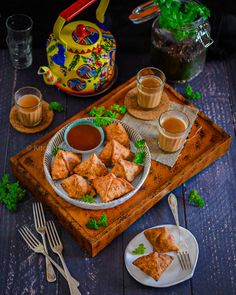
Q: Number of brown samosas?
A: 9